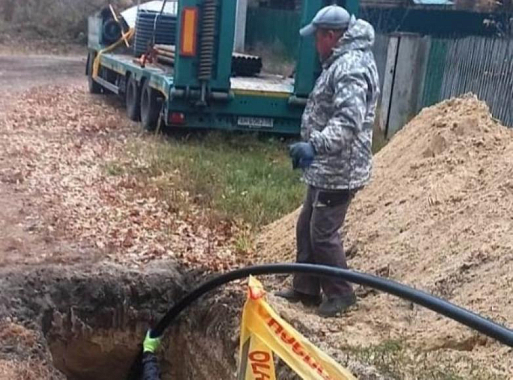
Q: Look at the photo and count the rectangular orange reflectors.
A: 1